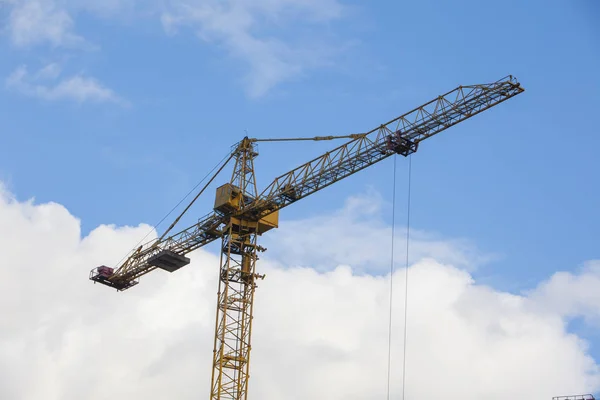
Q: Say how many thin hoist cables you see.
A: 2